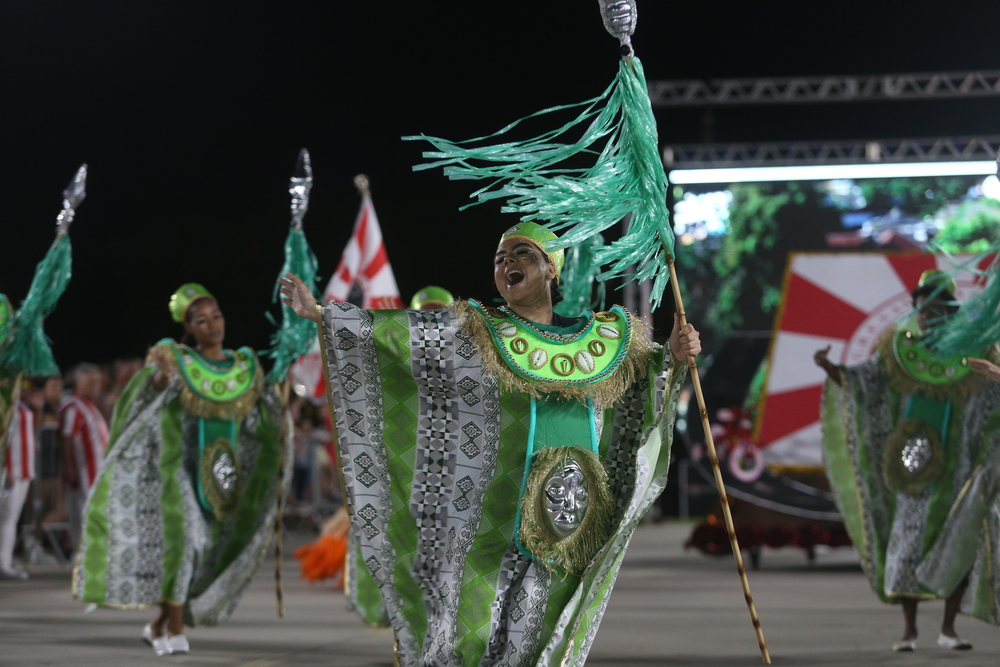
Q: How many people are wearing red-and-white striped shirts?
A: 2